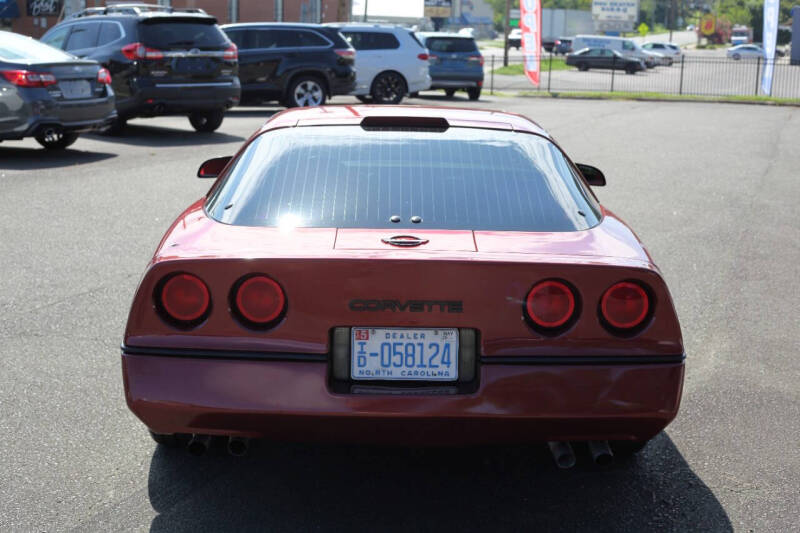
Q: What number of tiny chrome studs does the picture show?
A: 2